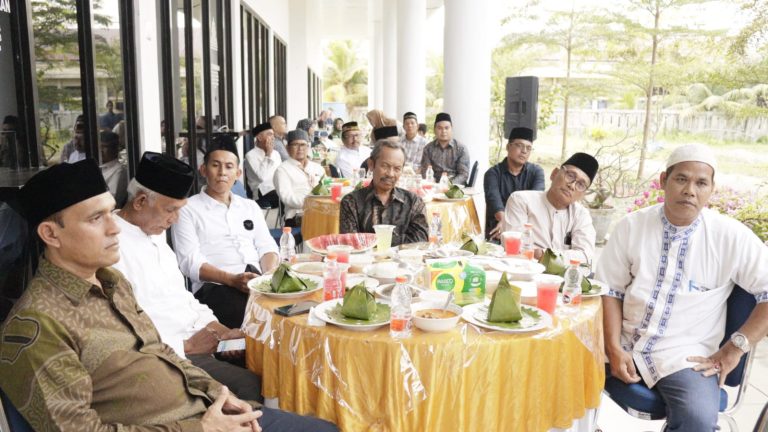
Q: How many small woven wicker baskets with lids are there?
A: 0